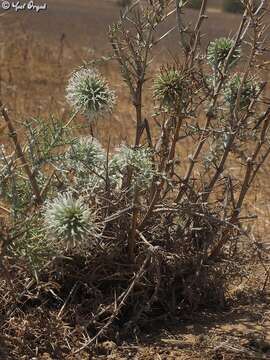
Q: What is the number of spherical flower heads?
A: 7